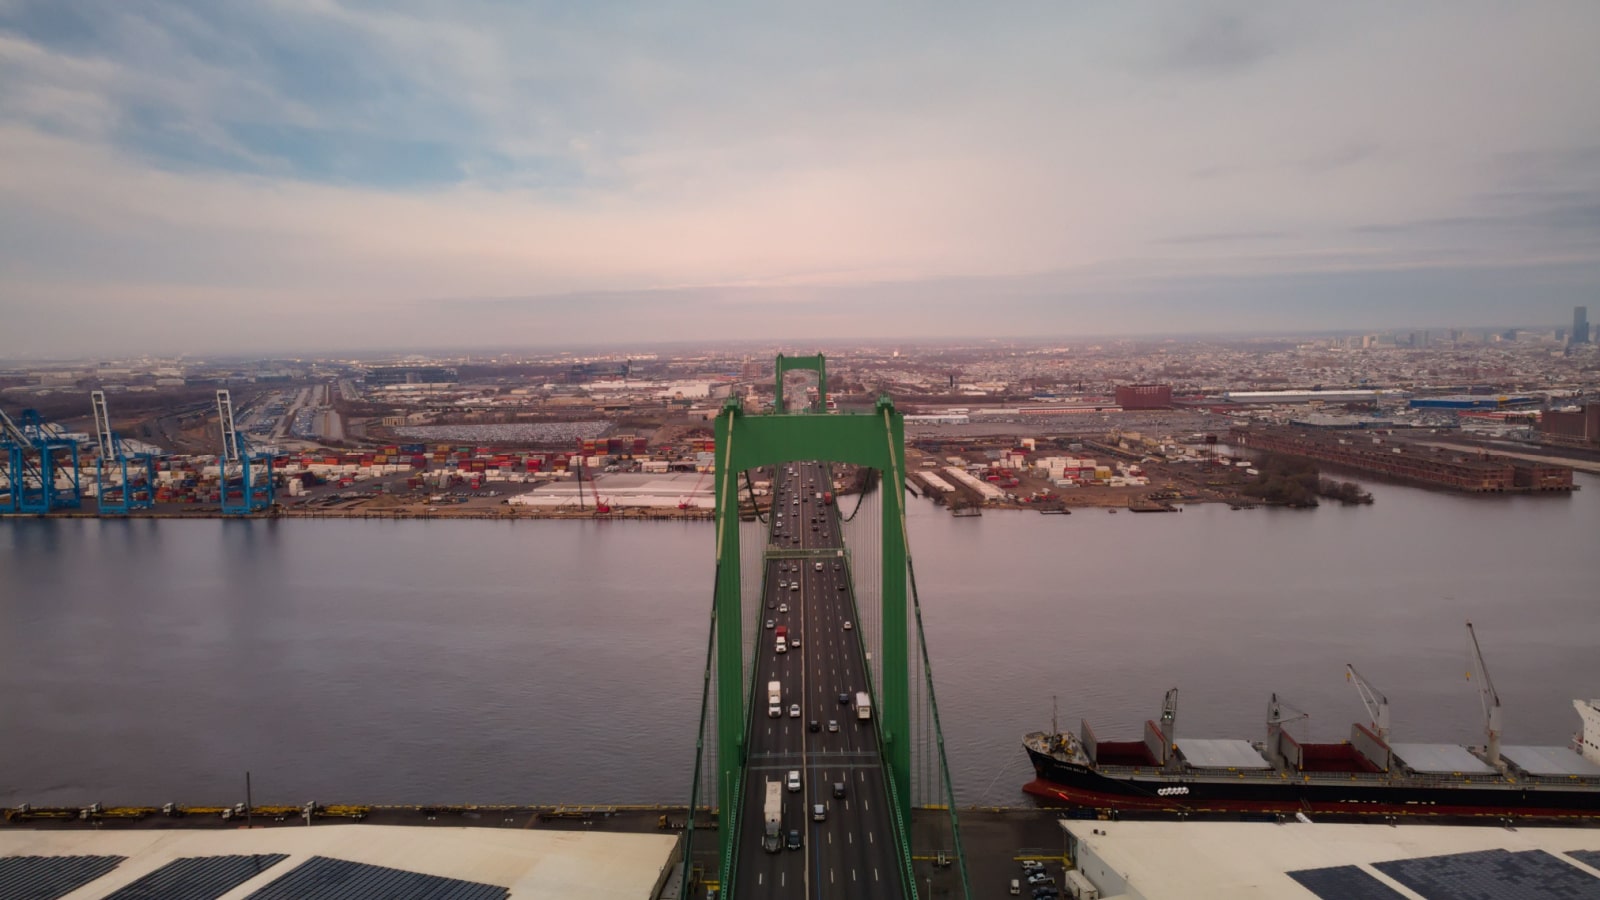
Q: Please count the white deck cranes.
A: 4